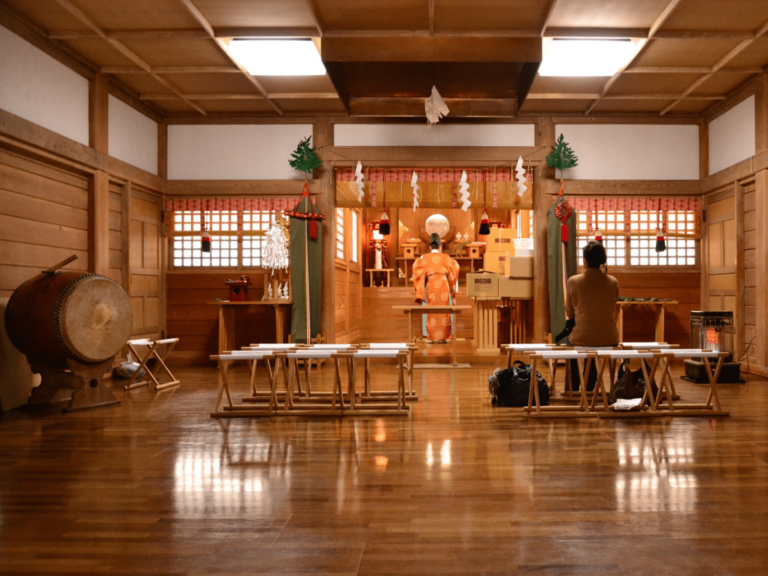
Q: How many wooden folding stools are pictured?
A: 13